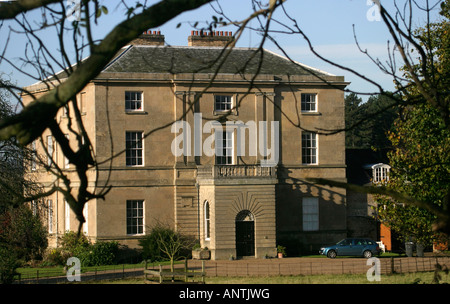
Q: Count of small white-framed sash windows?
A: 3